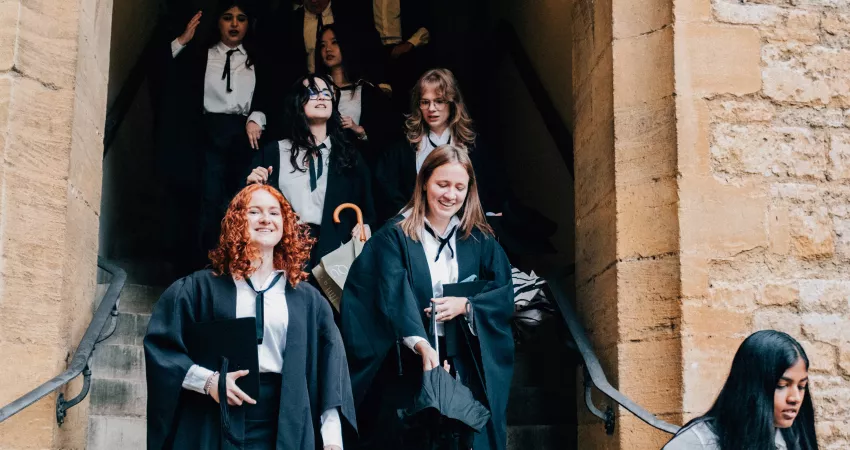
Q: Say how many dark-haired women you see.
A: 4